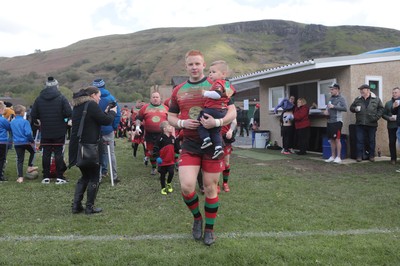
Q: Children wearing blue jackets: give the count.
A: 2